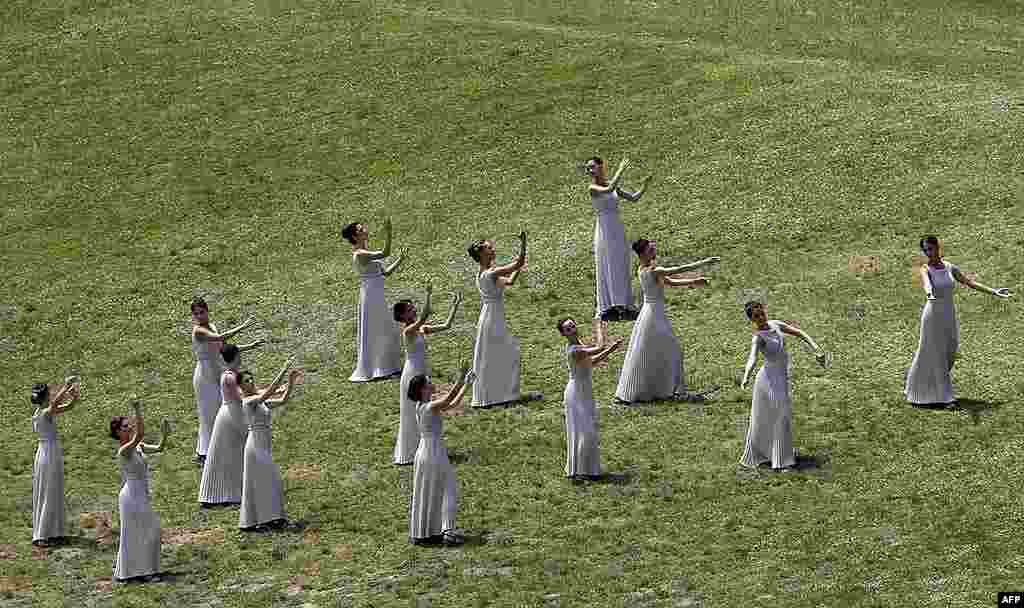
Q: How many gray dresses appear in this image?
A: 14